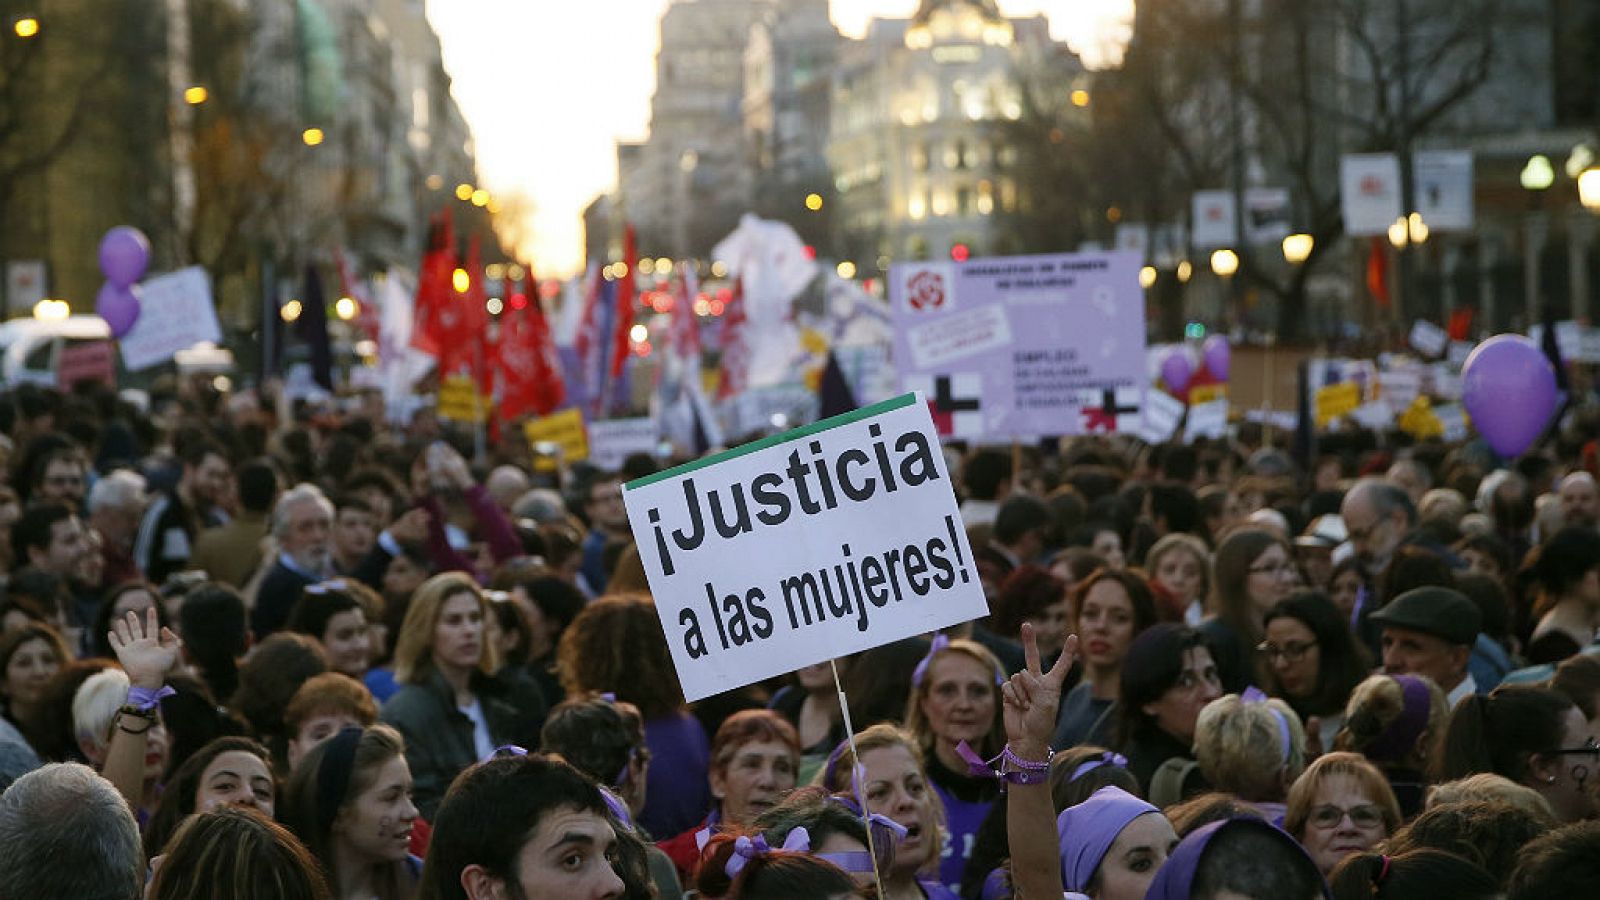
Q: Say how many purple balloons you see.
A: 5